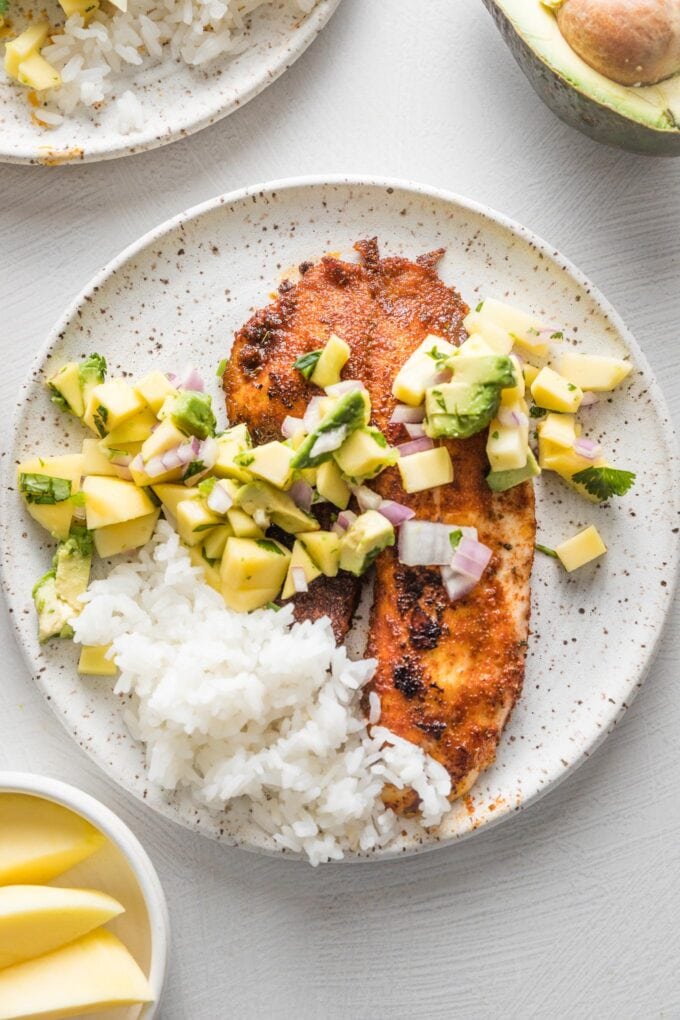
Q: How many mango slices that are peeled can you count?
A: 3